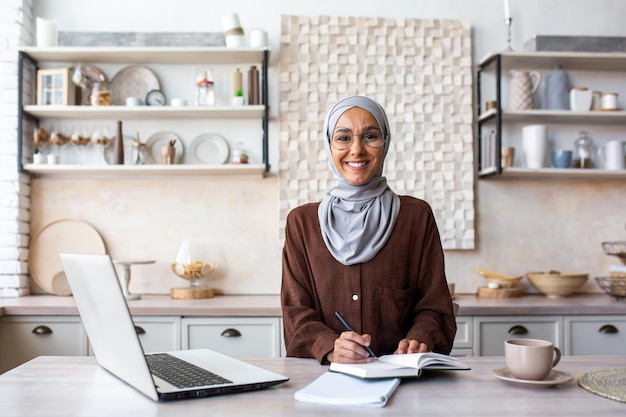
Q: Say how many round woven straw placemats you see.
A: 1